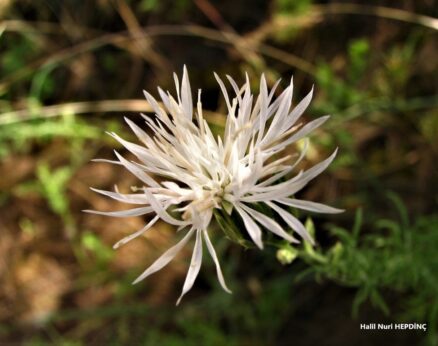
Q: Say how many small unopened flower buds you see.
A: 1